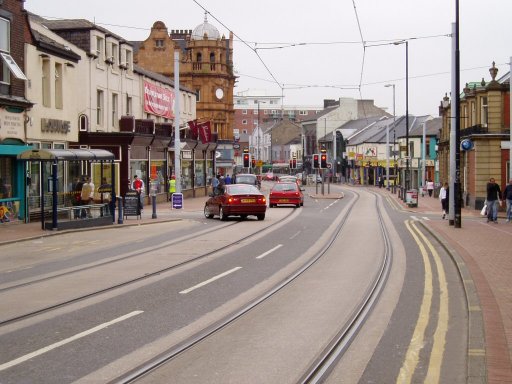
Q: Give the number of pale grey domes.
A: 1